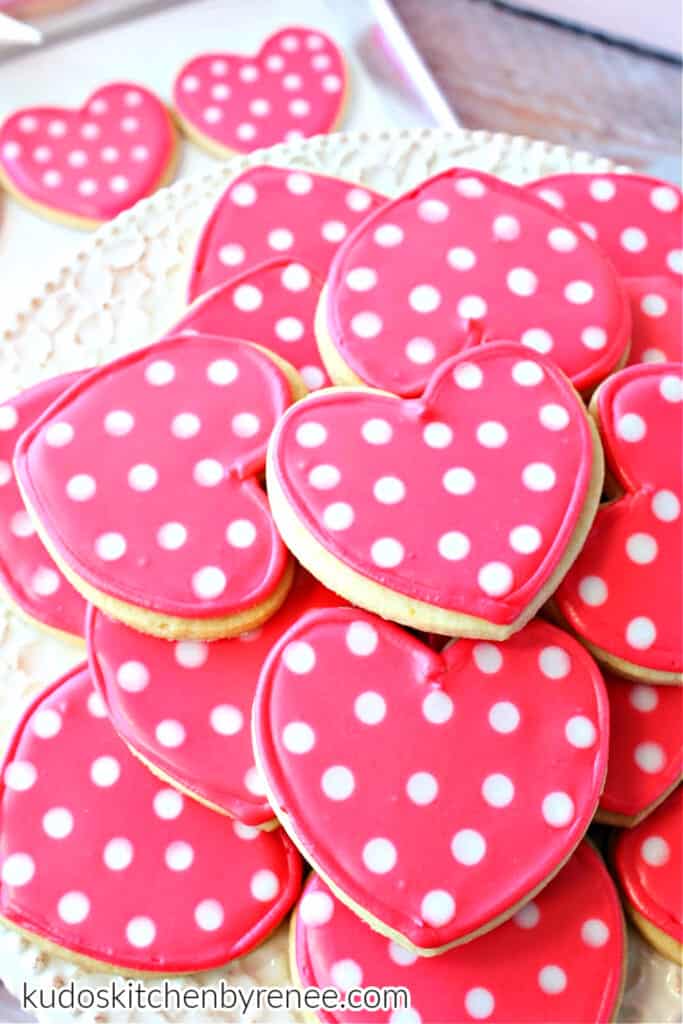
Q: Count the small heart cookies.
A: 2